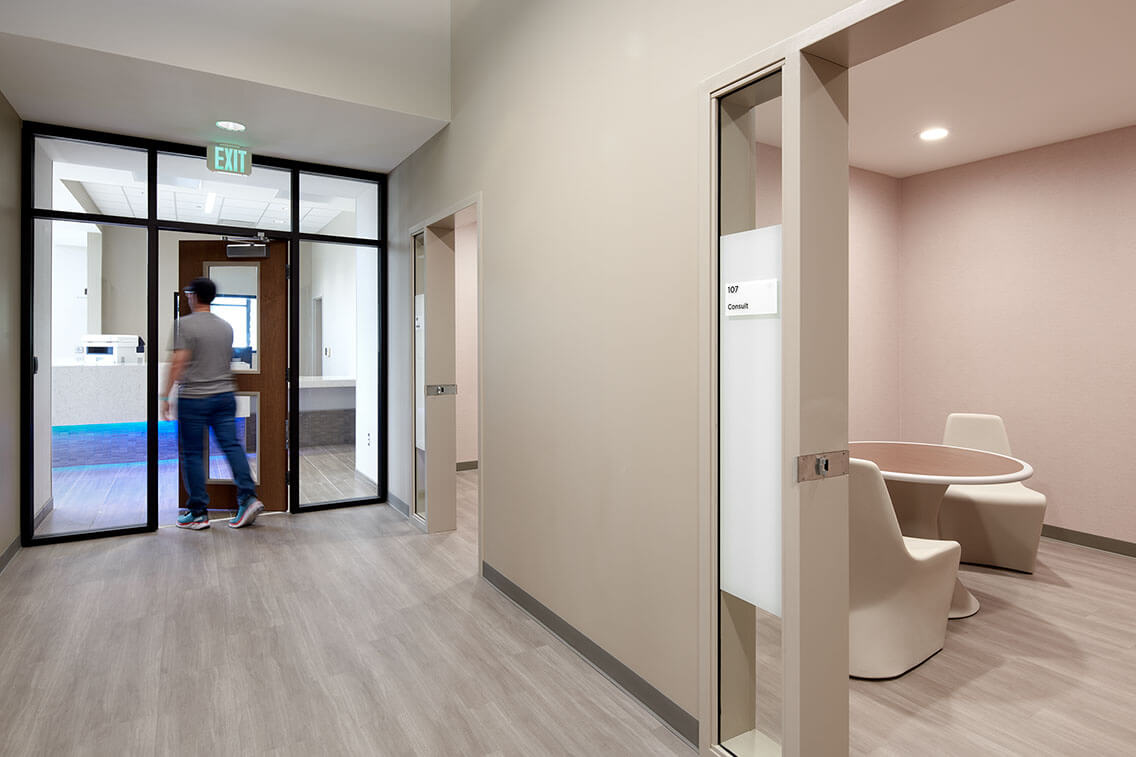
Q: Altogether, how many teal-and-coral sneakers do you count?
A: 2